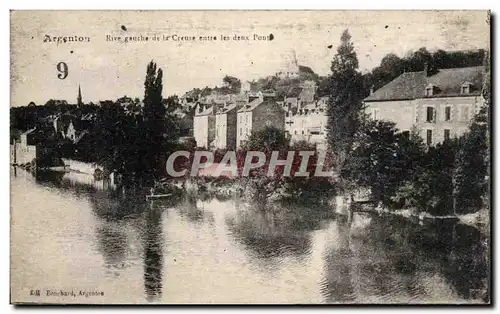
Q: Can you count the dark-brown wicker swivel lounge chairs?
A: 0